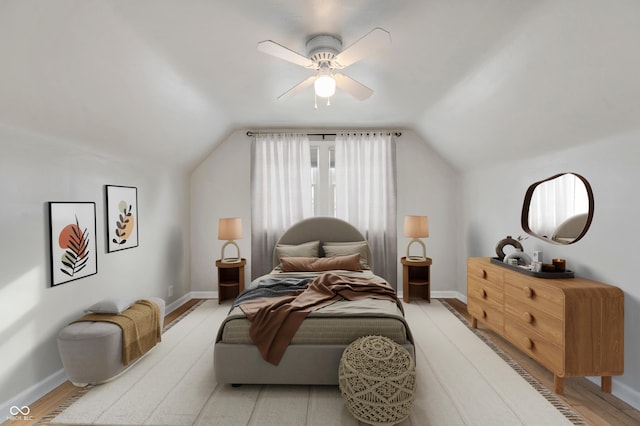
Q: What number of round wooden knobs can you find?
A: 6